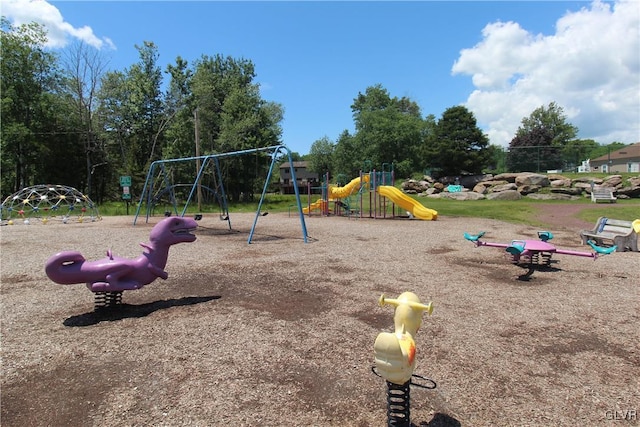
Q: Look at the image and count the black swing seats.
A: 4